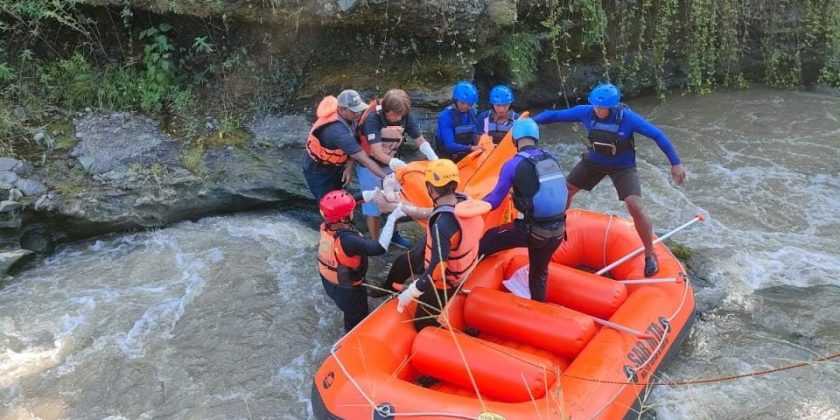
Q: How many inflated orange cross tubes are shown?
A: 3